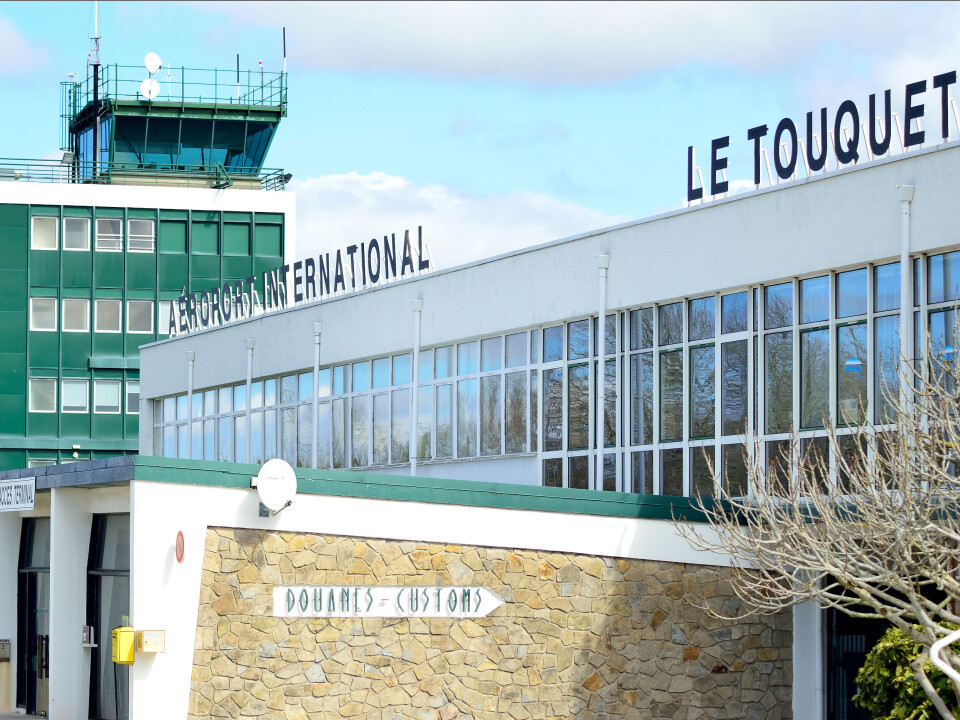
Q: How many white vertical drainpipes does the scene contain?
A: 6